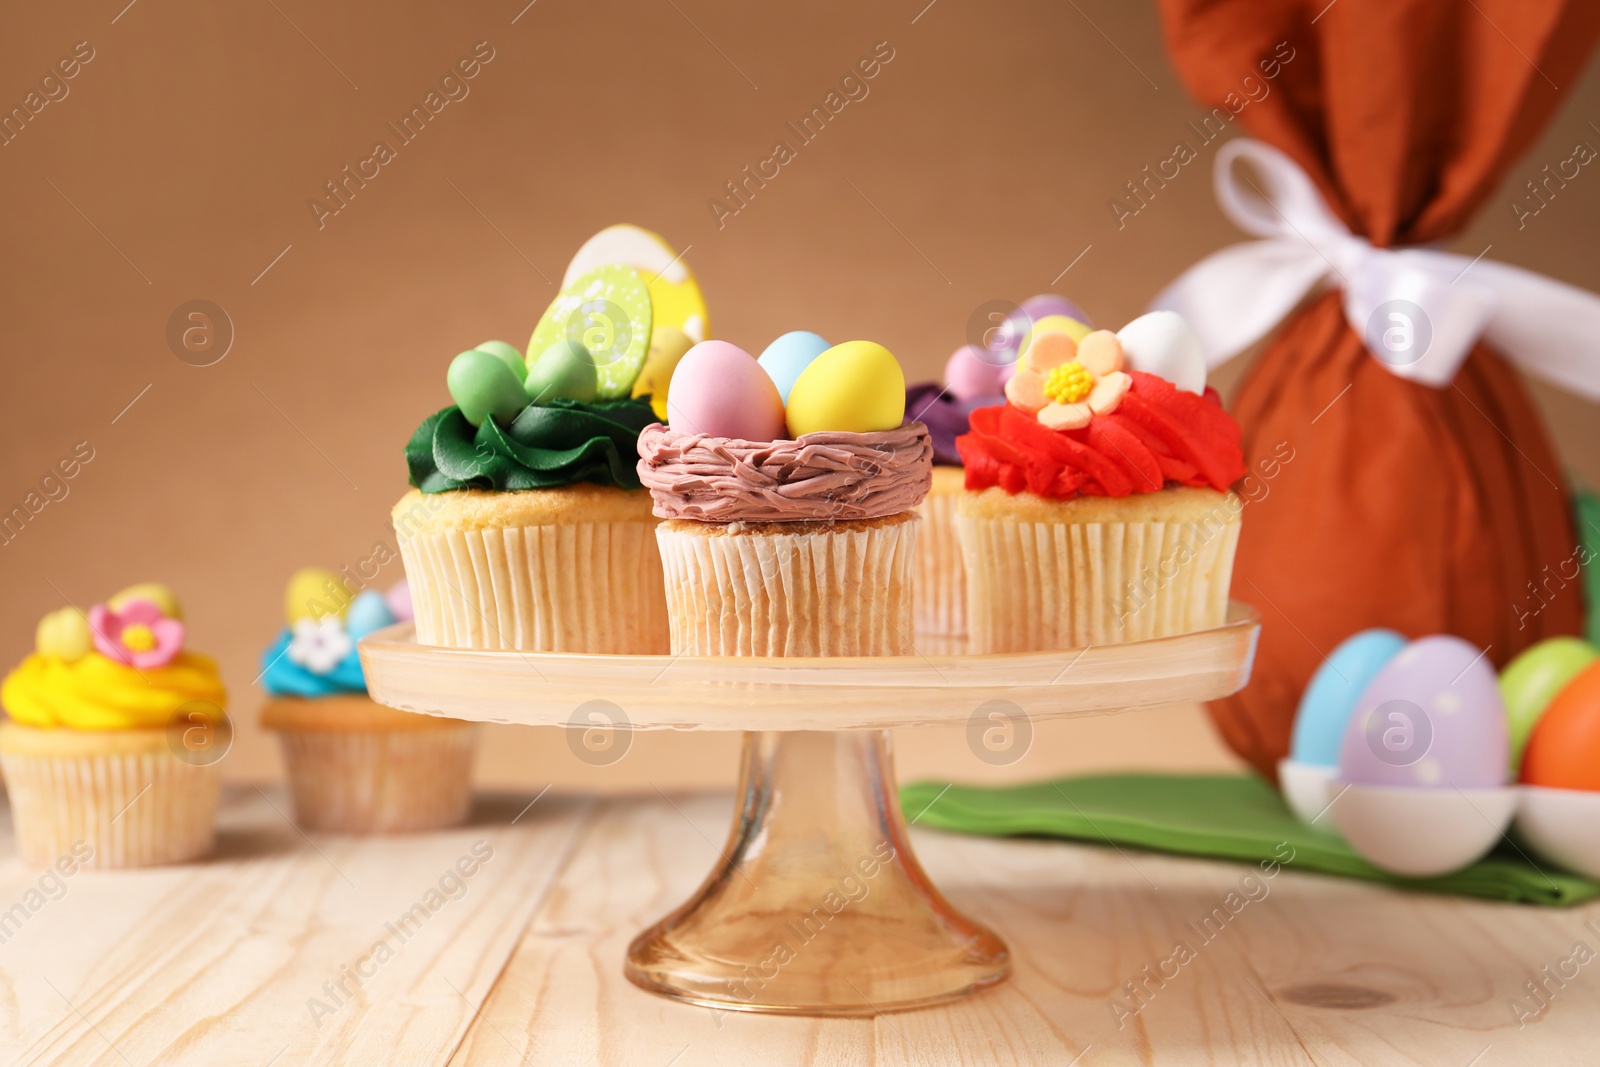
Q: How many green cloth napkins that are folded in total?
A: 1